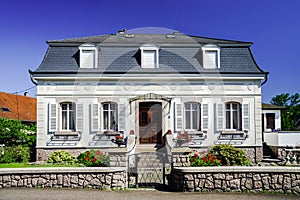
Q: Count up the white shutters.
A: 8